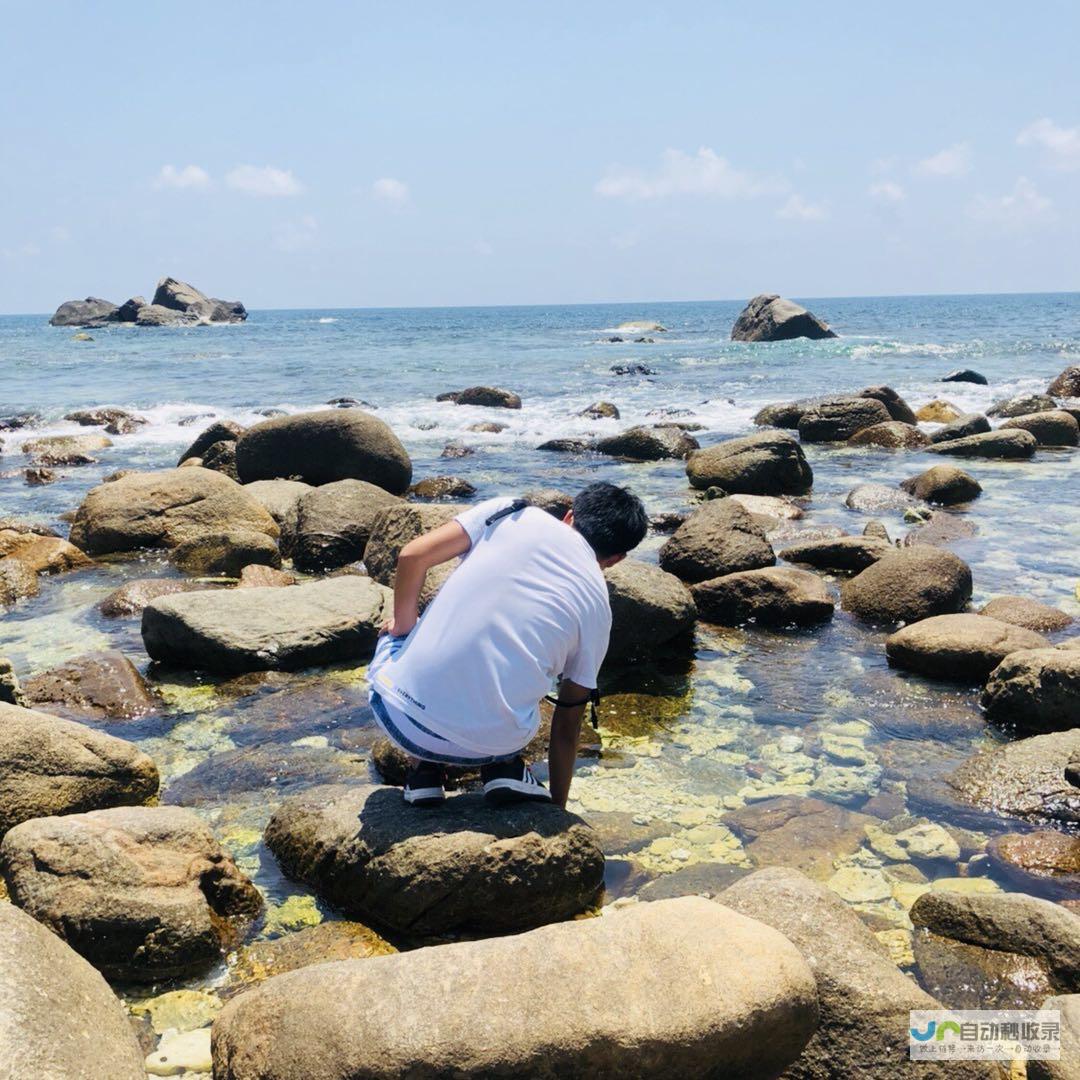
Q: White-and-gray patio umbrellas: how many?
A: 0